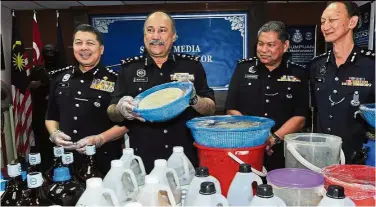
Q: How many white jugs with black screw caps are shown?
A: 5